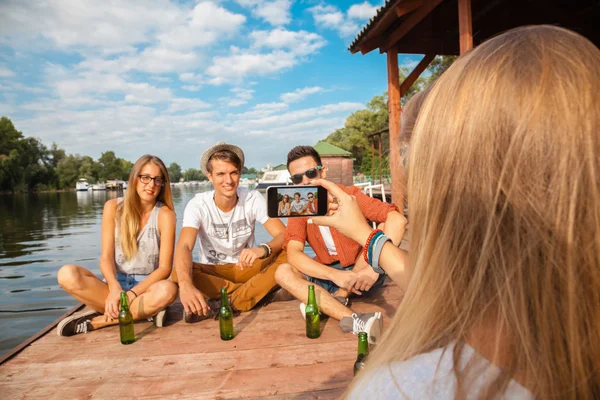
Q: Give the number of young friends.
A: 4